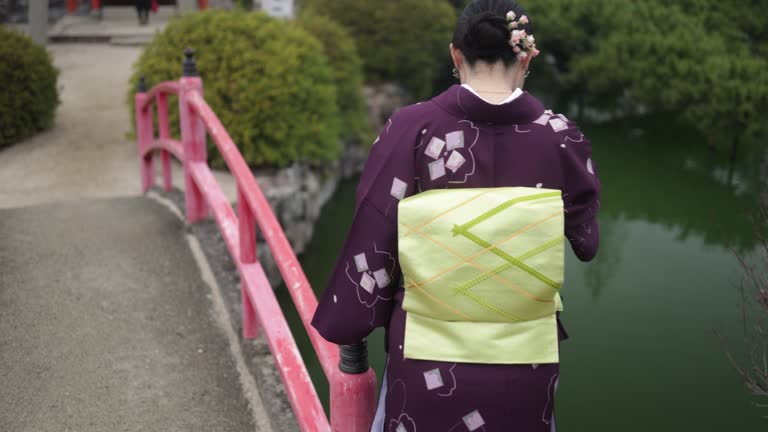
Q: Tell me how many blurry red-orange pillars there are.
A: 3